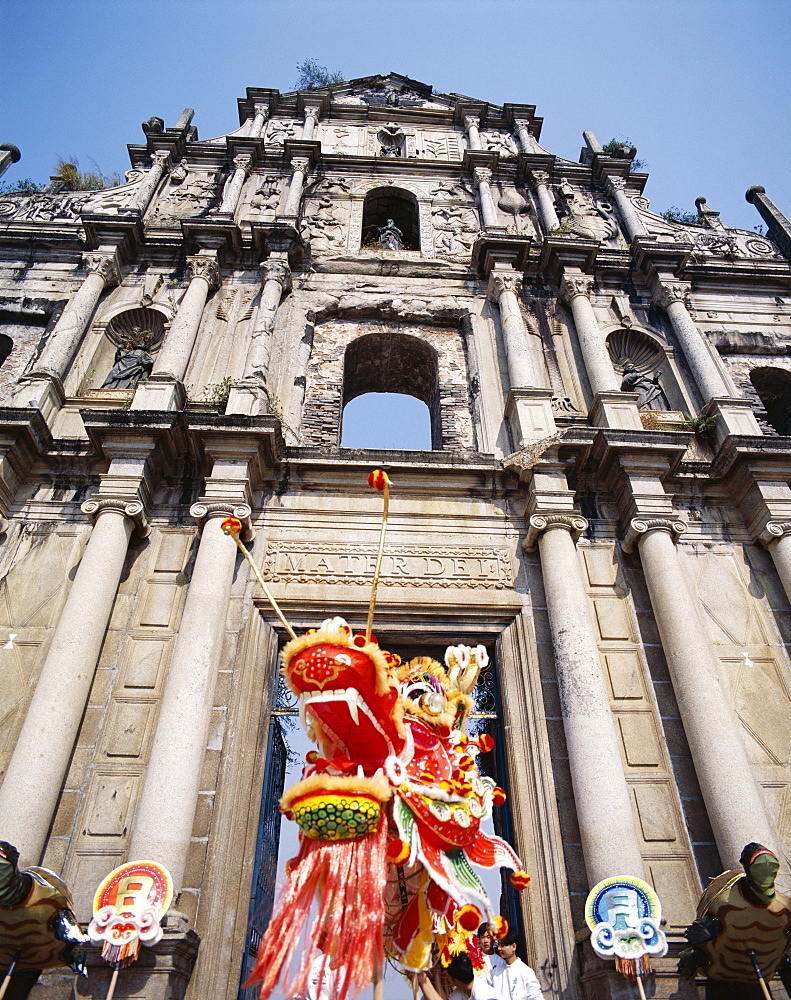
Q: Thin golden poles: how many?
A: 2